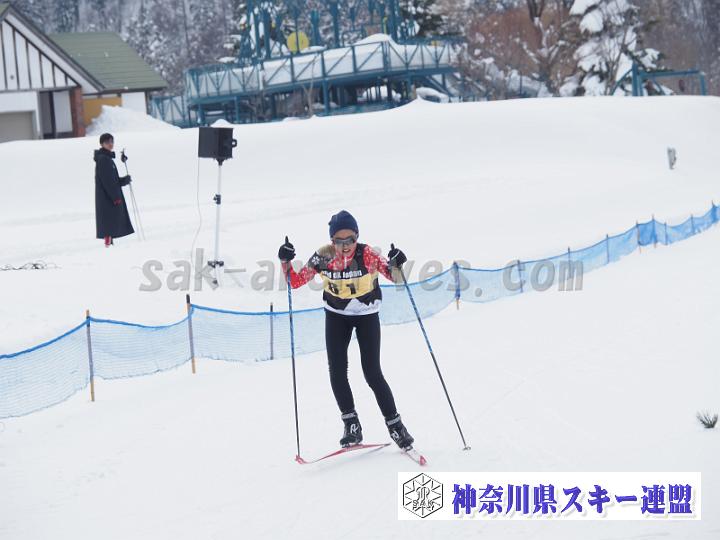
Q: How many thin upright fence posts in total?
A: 12